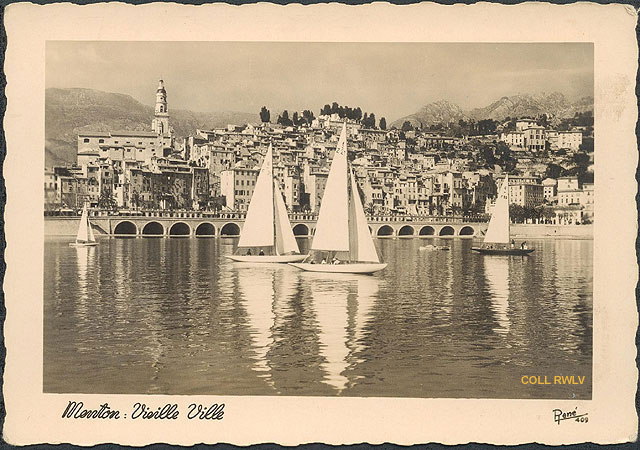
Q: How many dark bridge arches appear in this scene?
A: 11